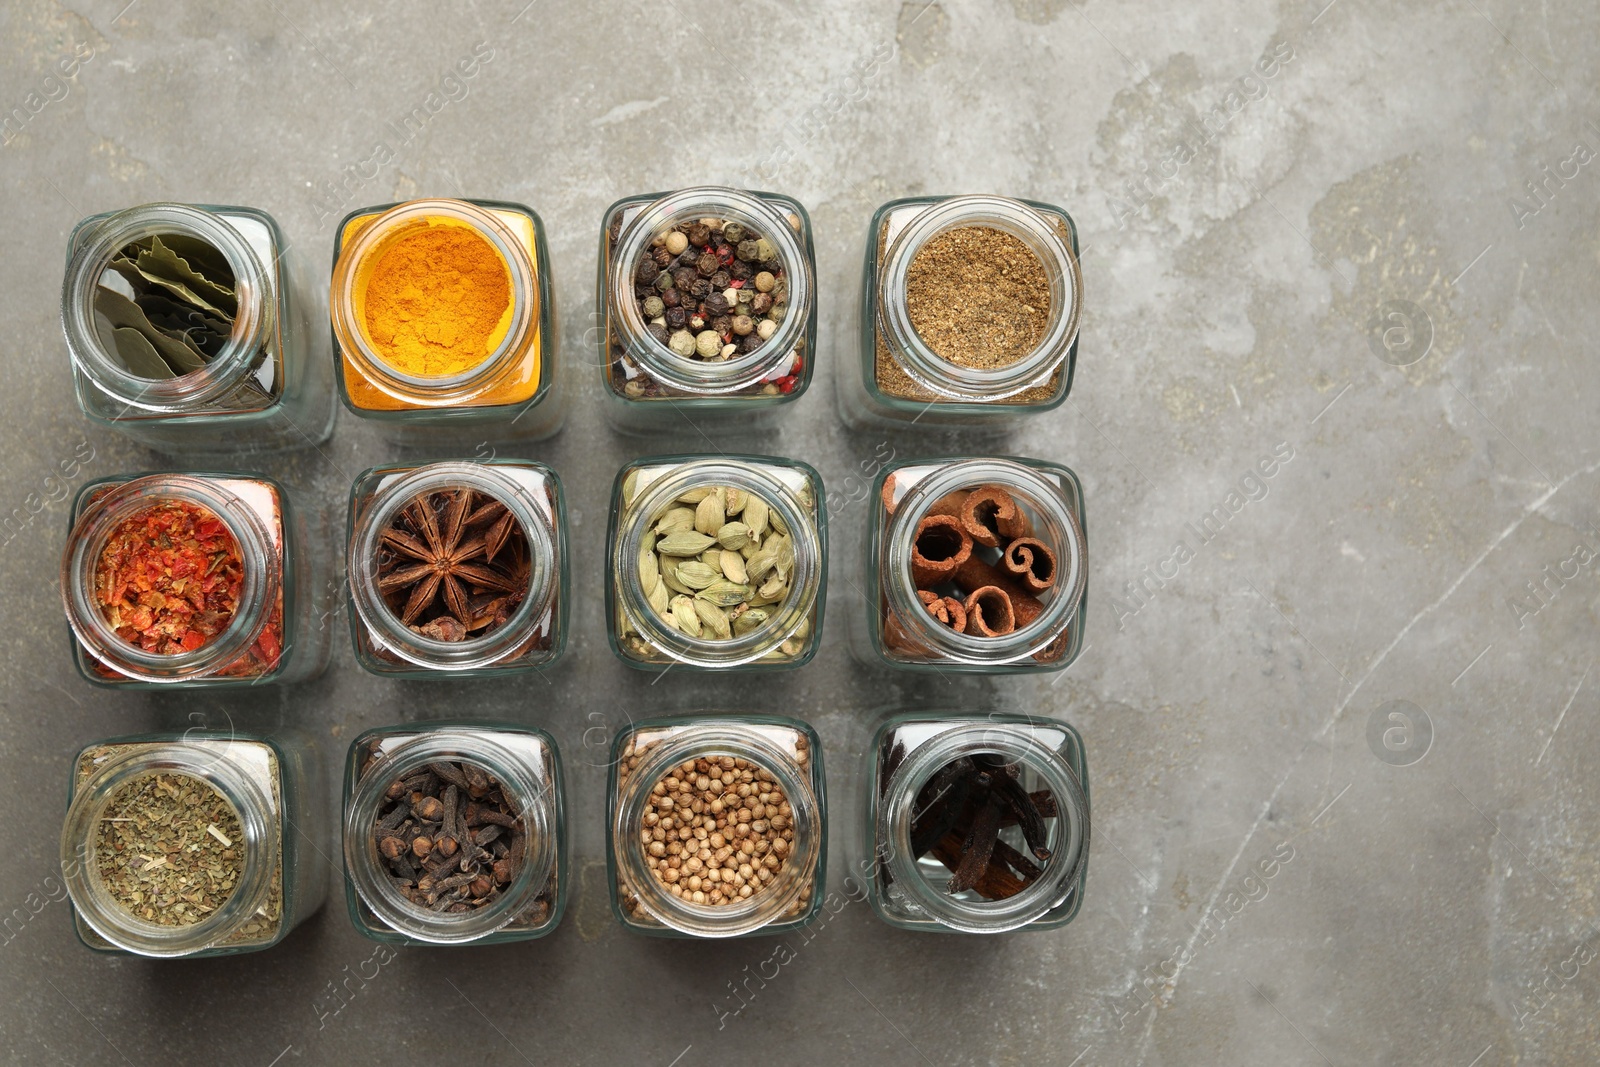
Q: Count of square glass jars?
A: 12